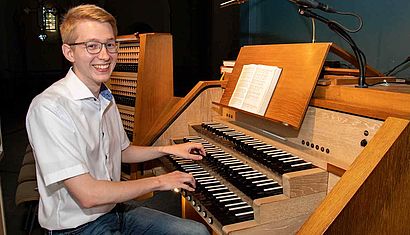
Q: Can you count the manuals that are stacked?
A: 3